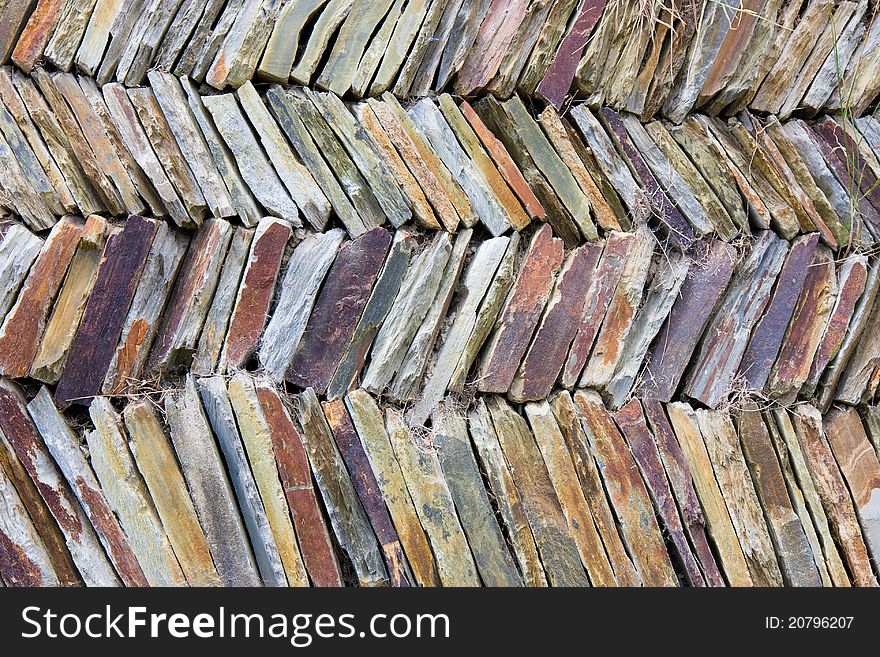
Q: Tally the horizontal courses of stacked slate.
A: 4